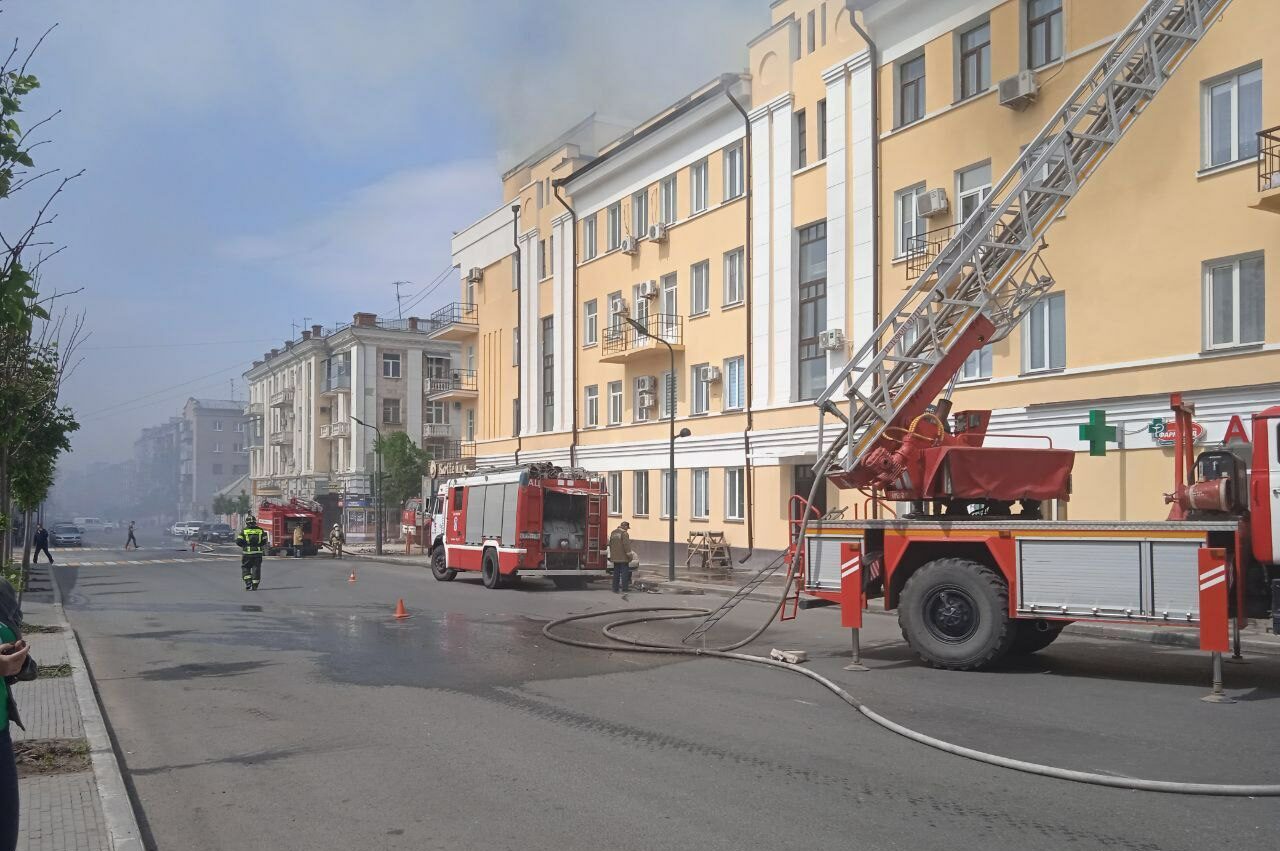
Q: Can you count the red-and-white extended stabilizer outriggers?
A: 2